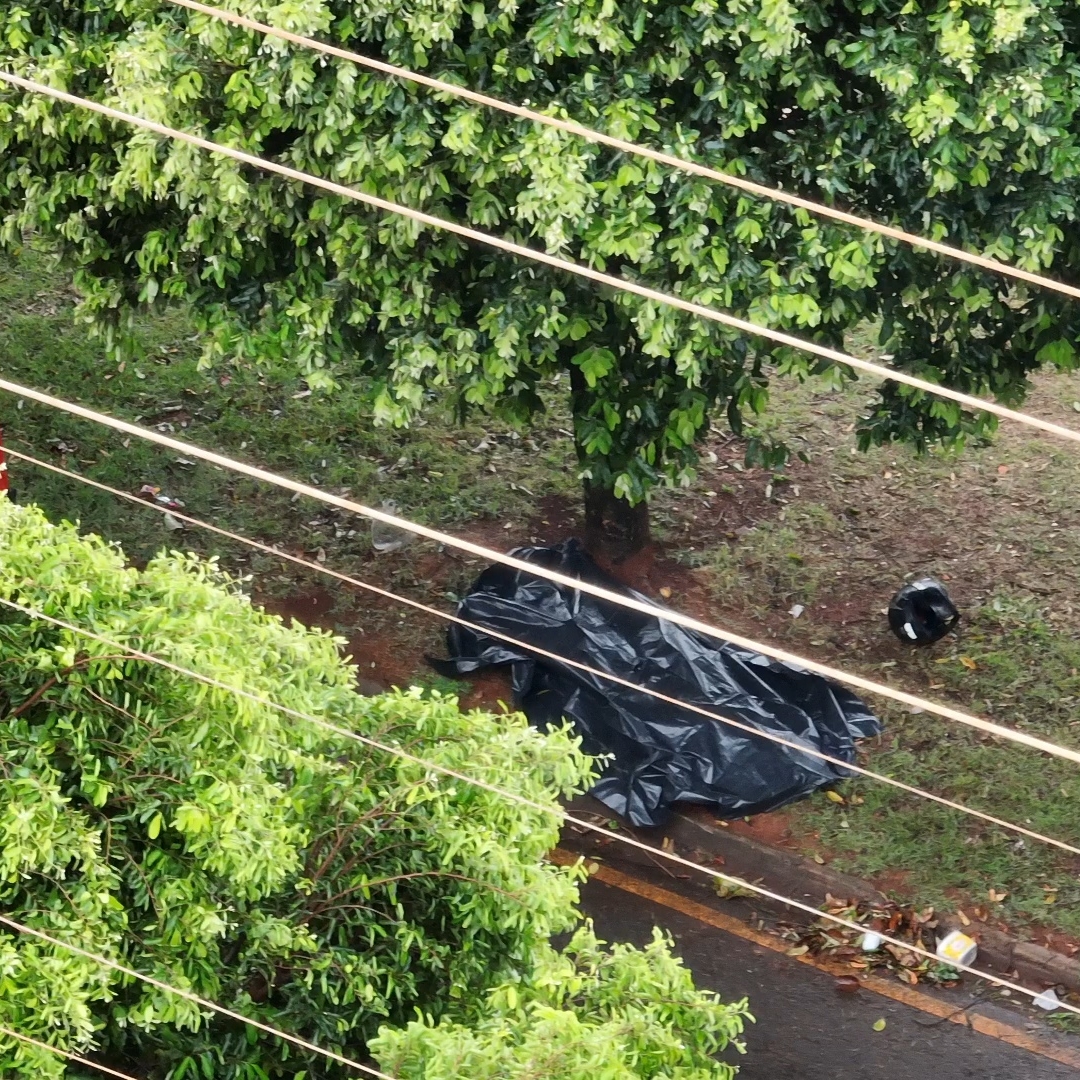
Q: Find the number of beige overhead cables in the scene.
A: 7